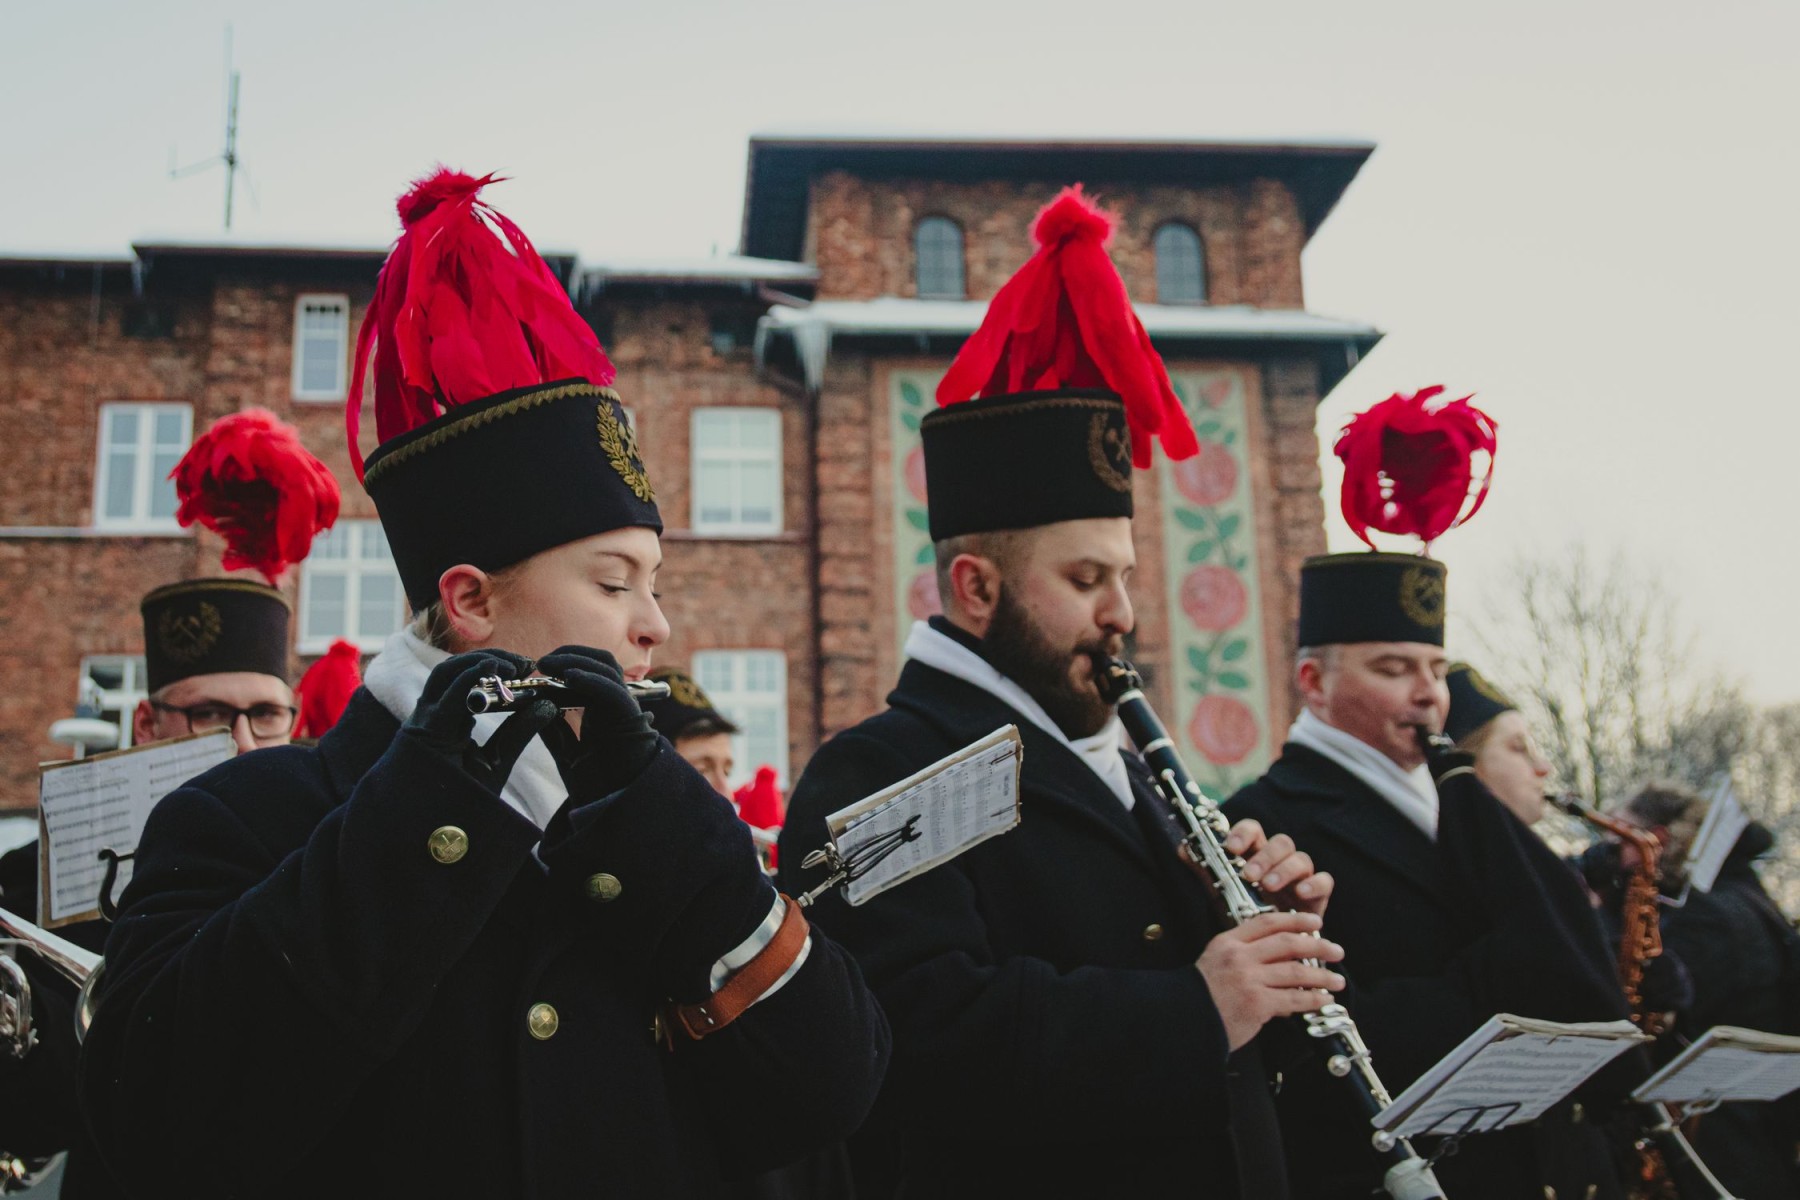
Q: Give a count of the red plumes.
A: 6